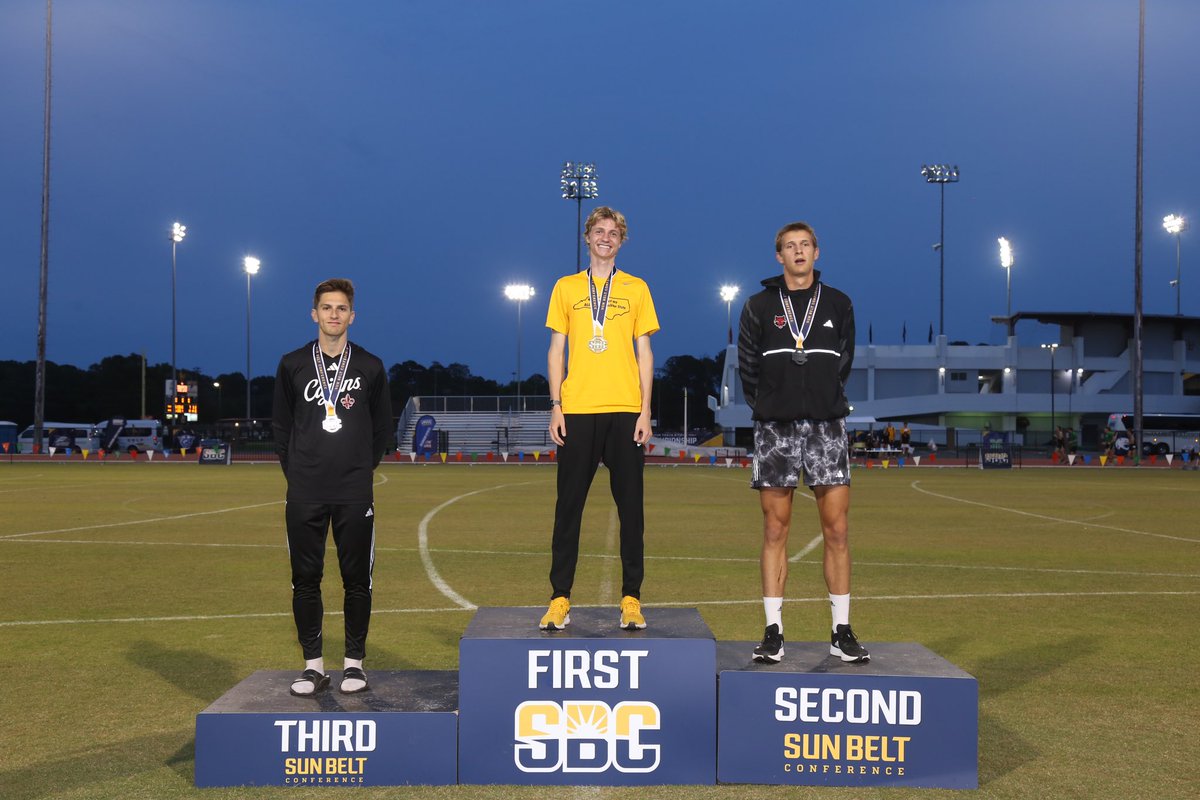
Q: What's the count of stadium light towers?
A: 8